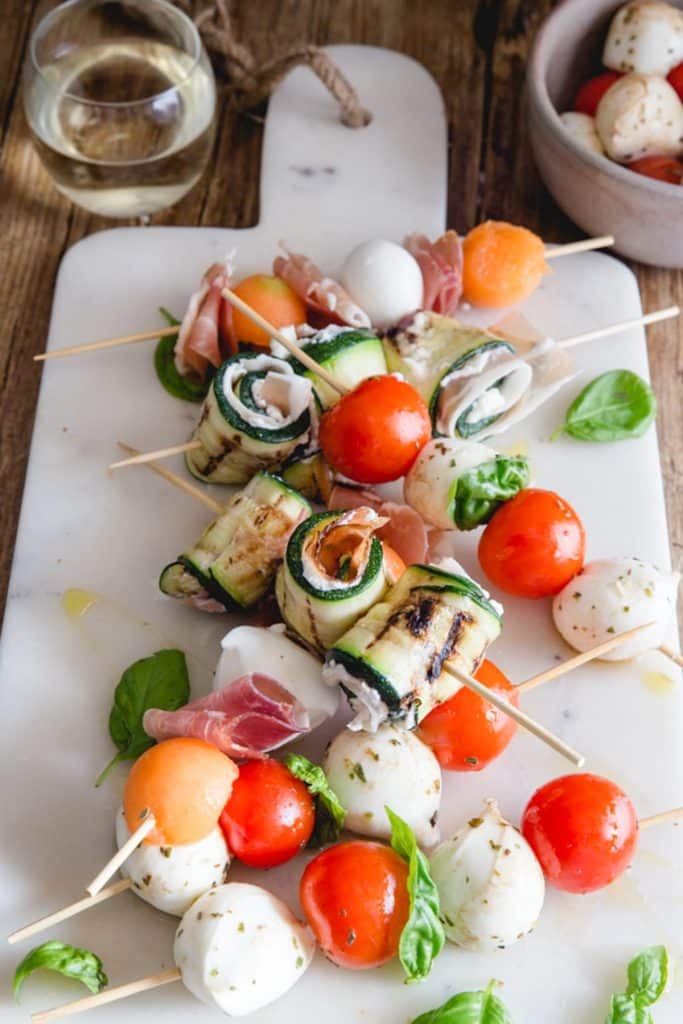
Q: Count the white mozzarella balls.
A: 11